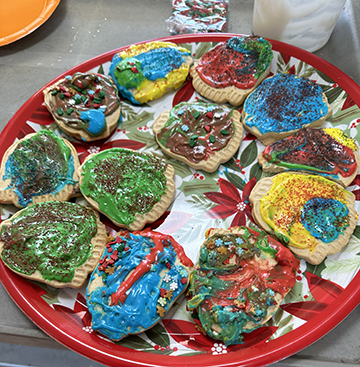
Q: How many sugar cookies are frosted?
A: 12